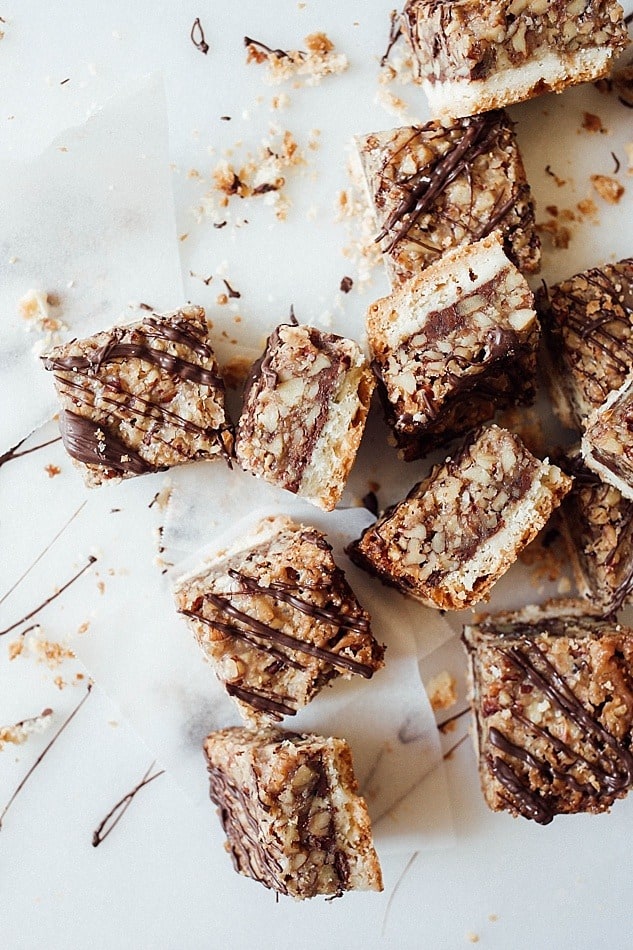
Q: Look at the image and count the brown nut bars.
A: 12